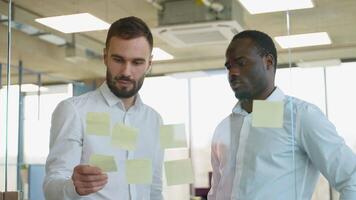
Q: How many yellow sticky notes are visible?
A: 7